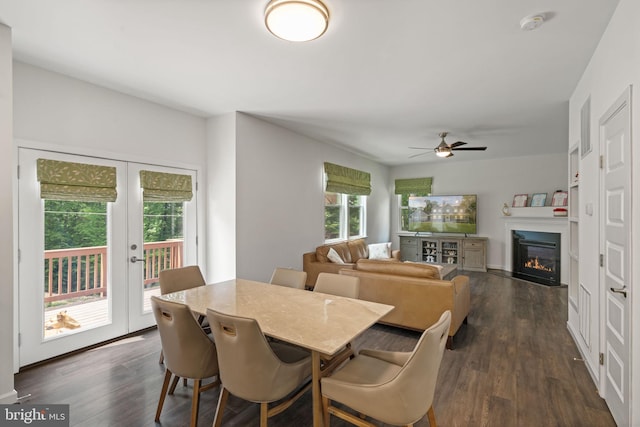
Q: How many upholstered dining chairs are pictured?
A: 6